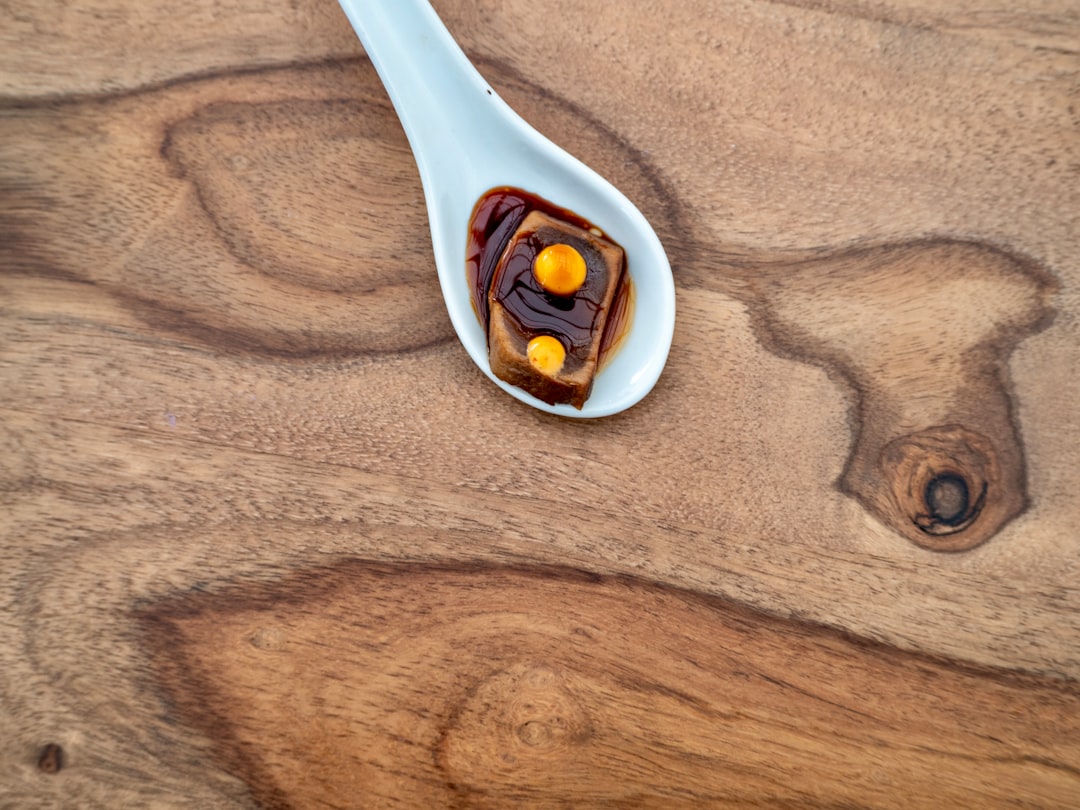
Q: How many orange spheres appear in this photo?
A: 2